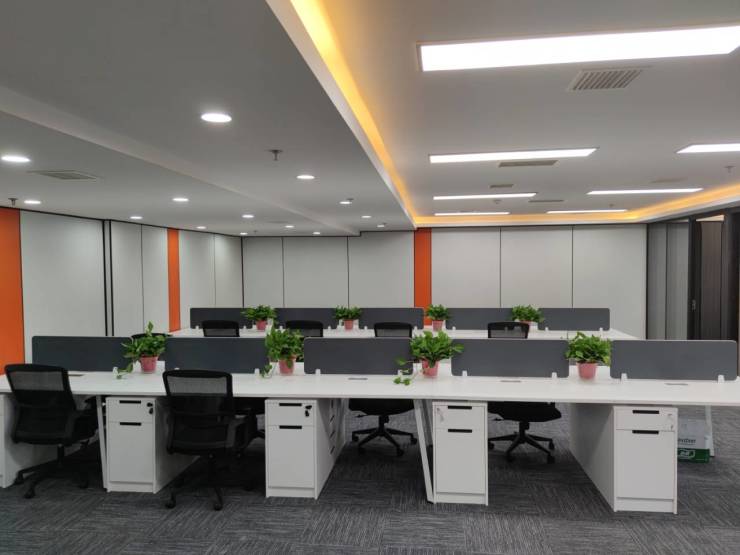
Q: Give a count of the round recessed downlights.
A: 14